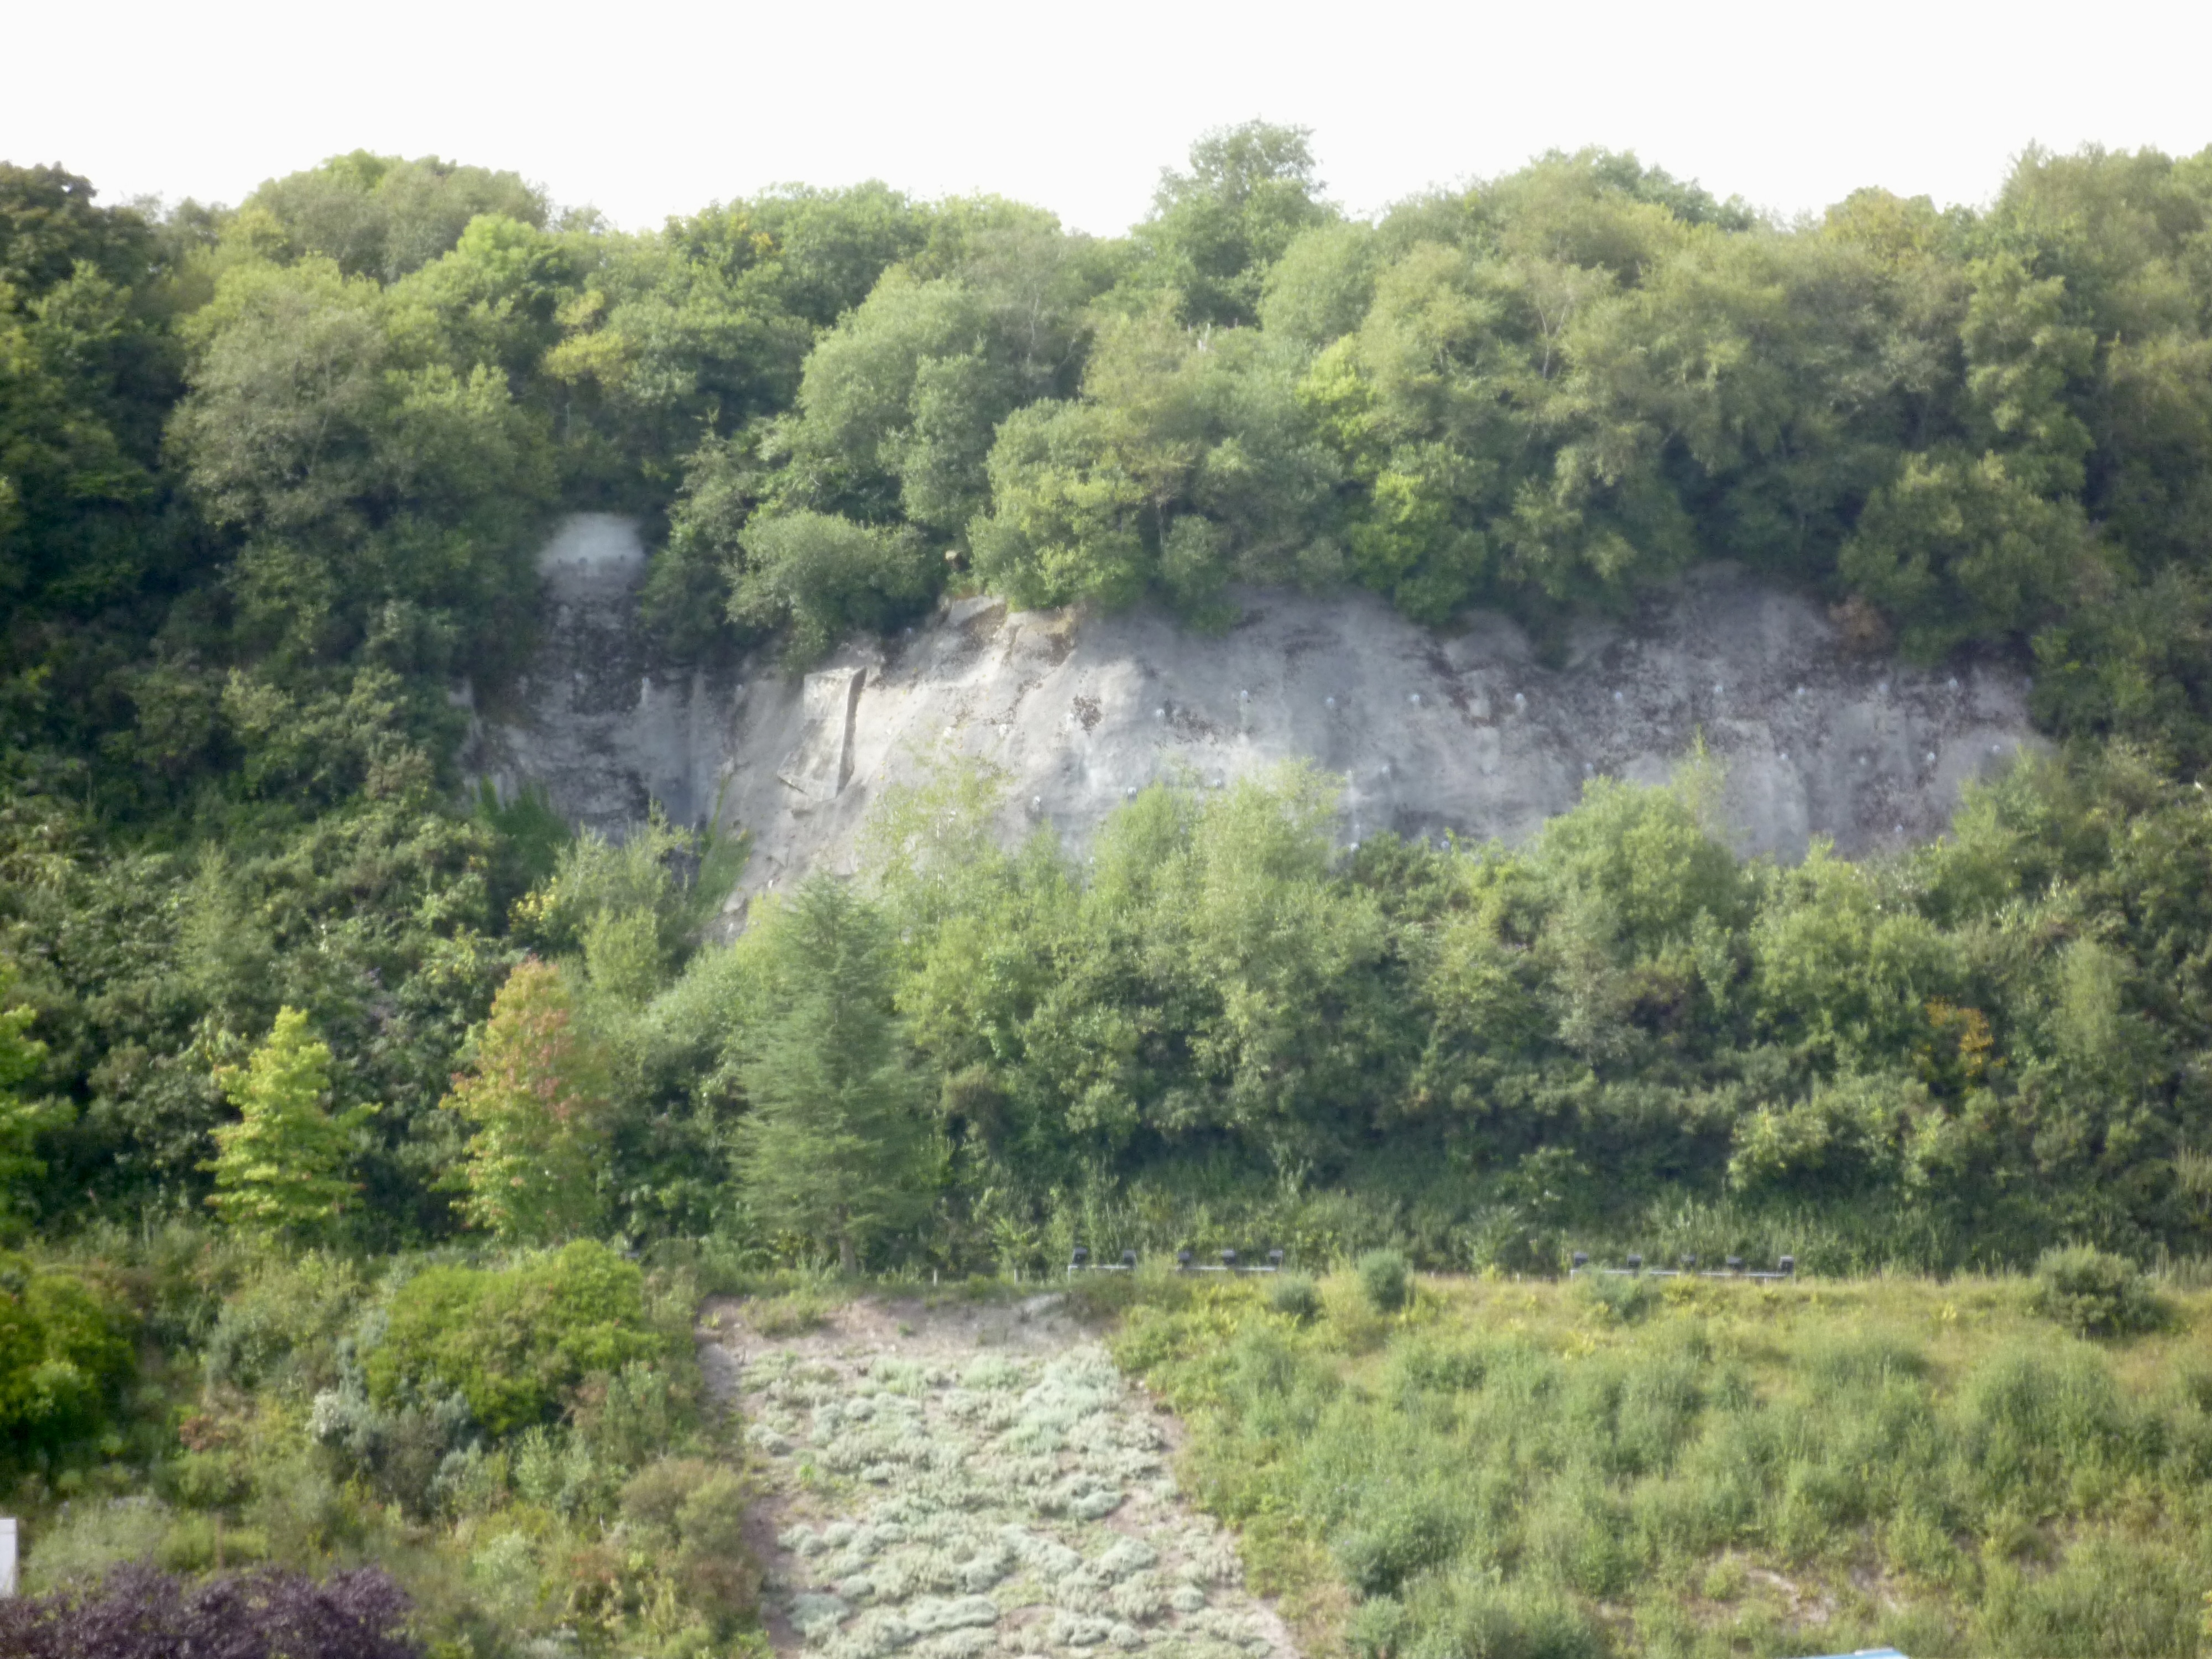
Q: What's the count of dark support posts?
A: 10